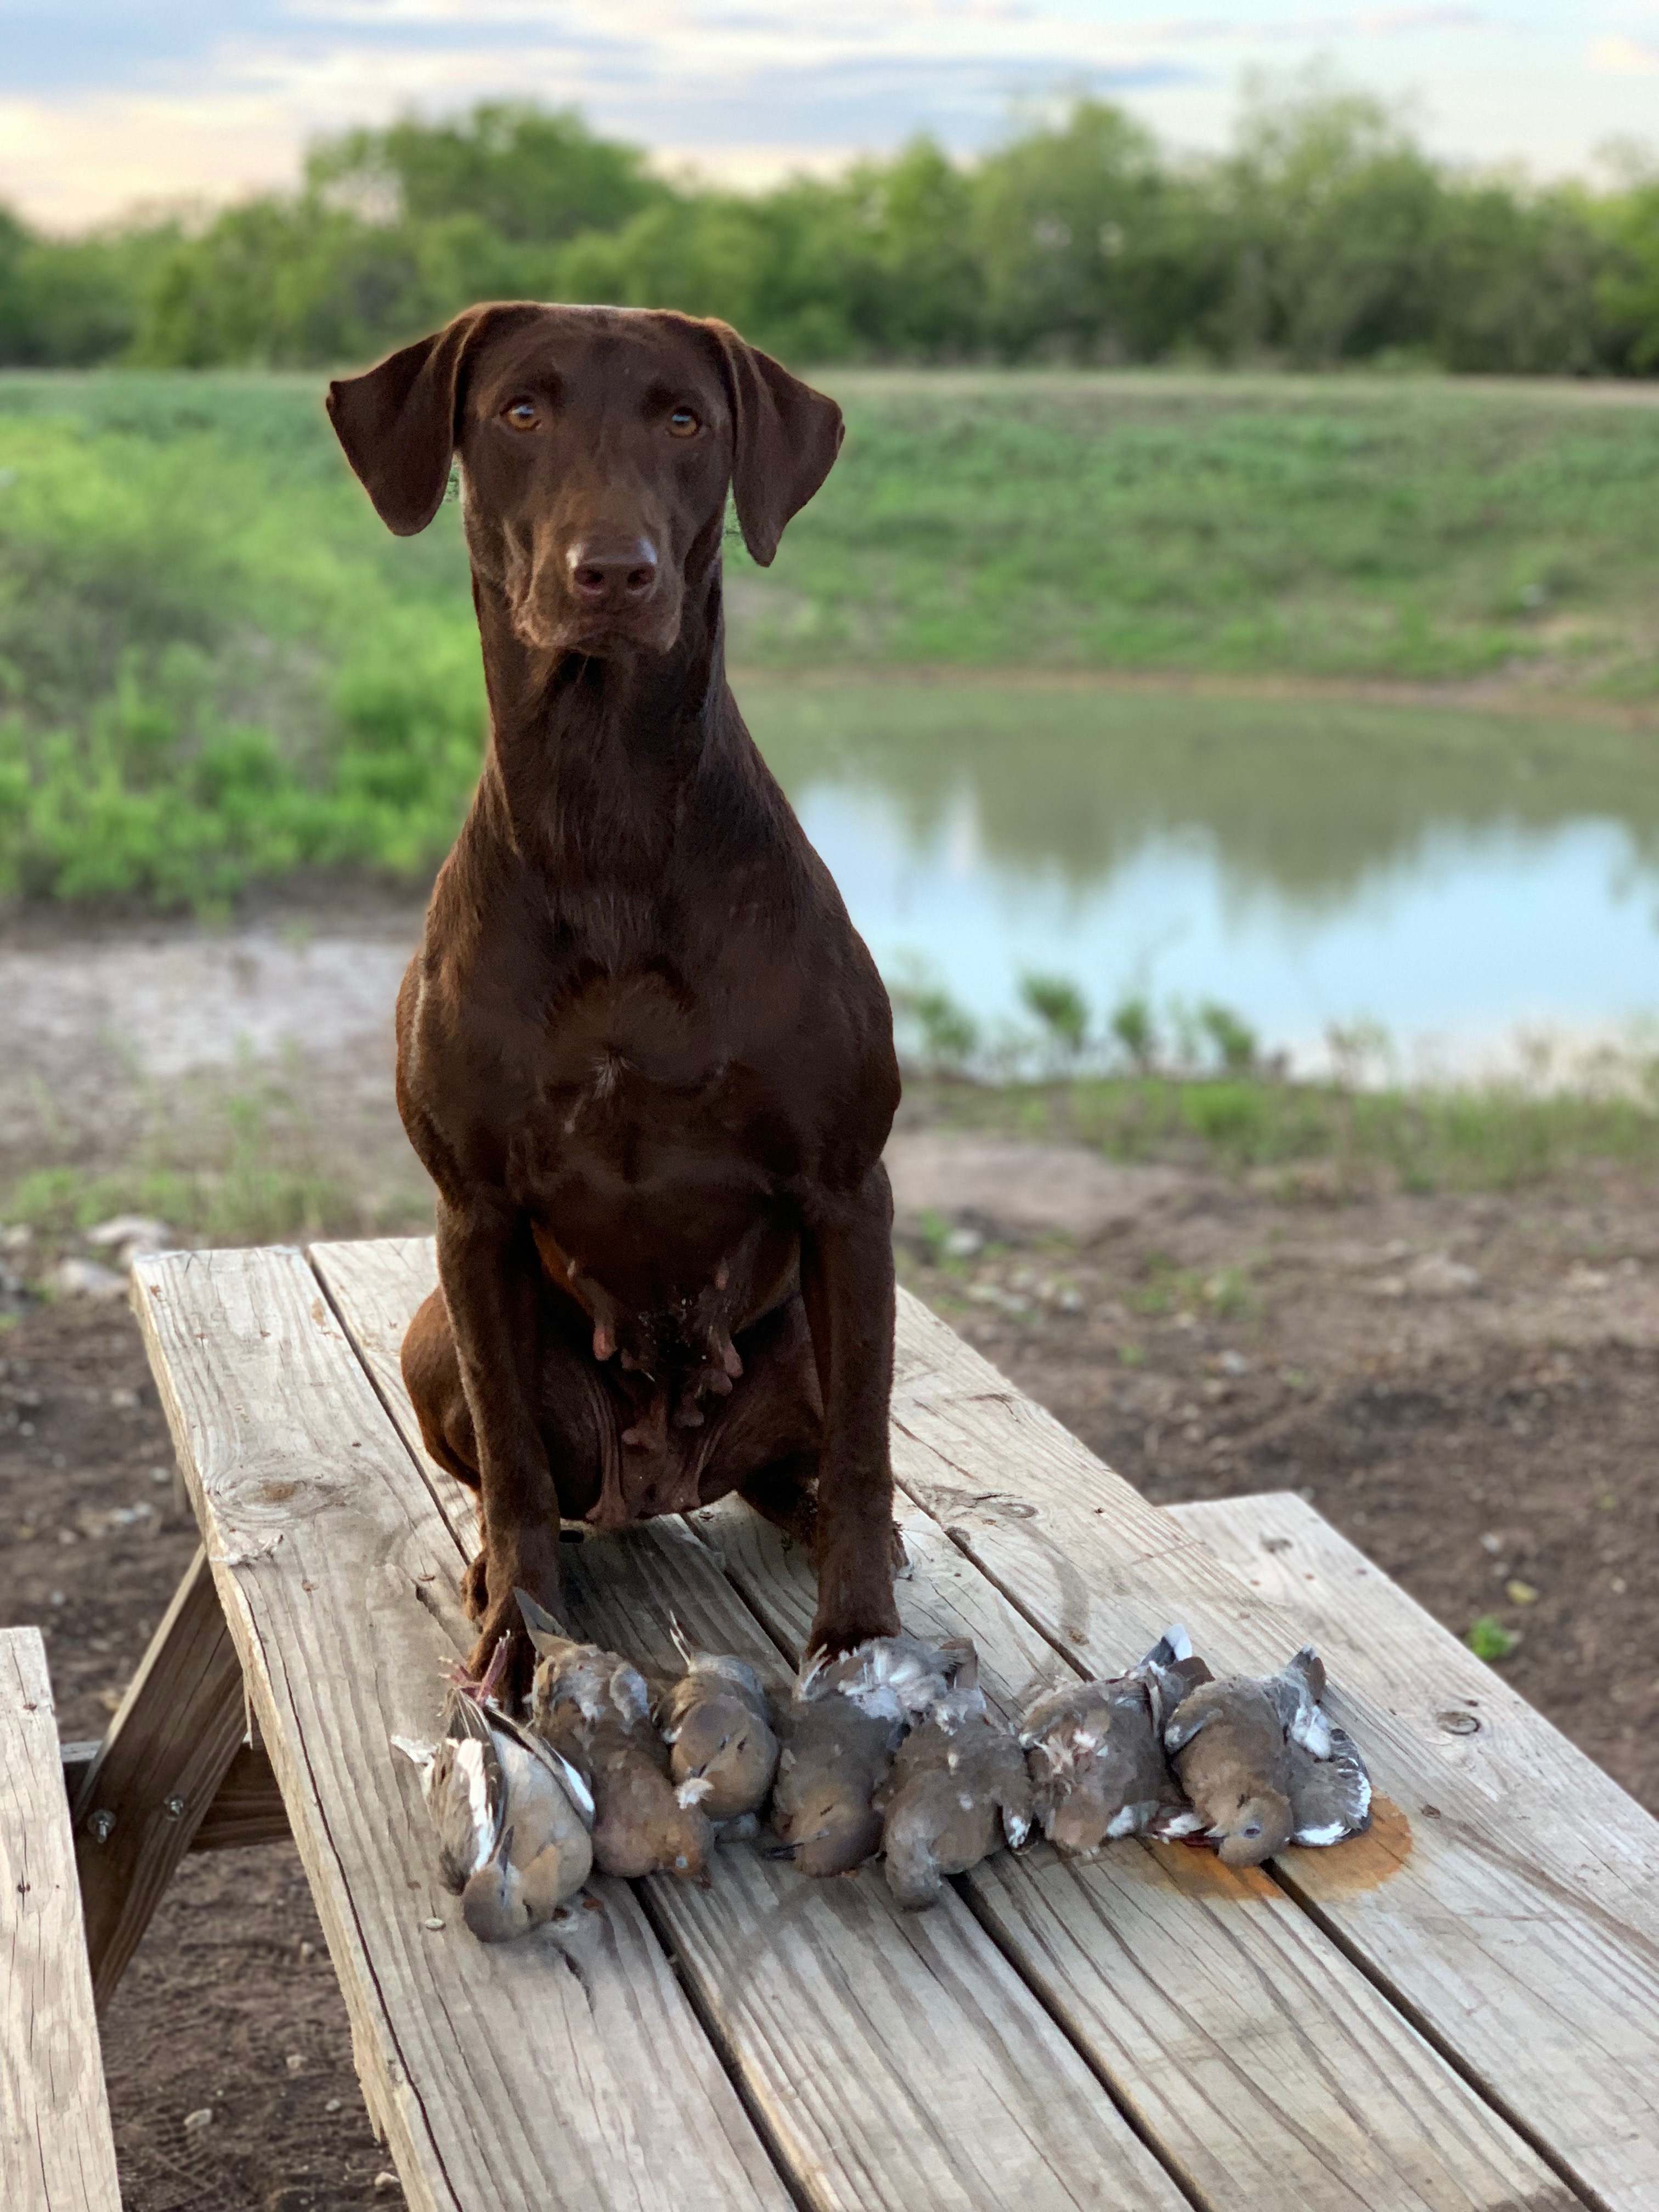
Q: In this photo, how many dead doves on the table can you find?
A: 7